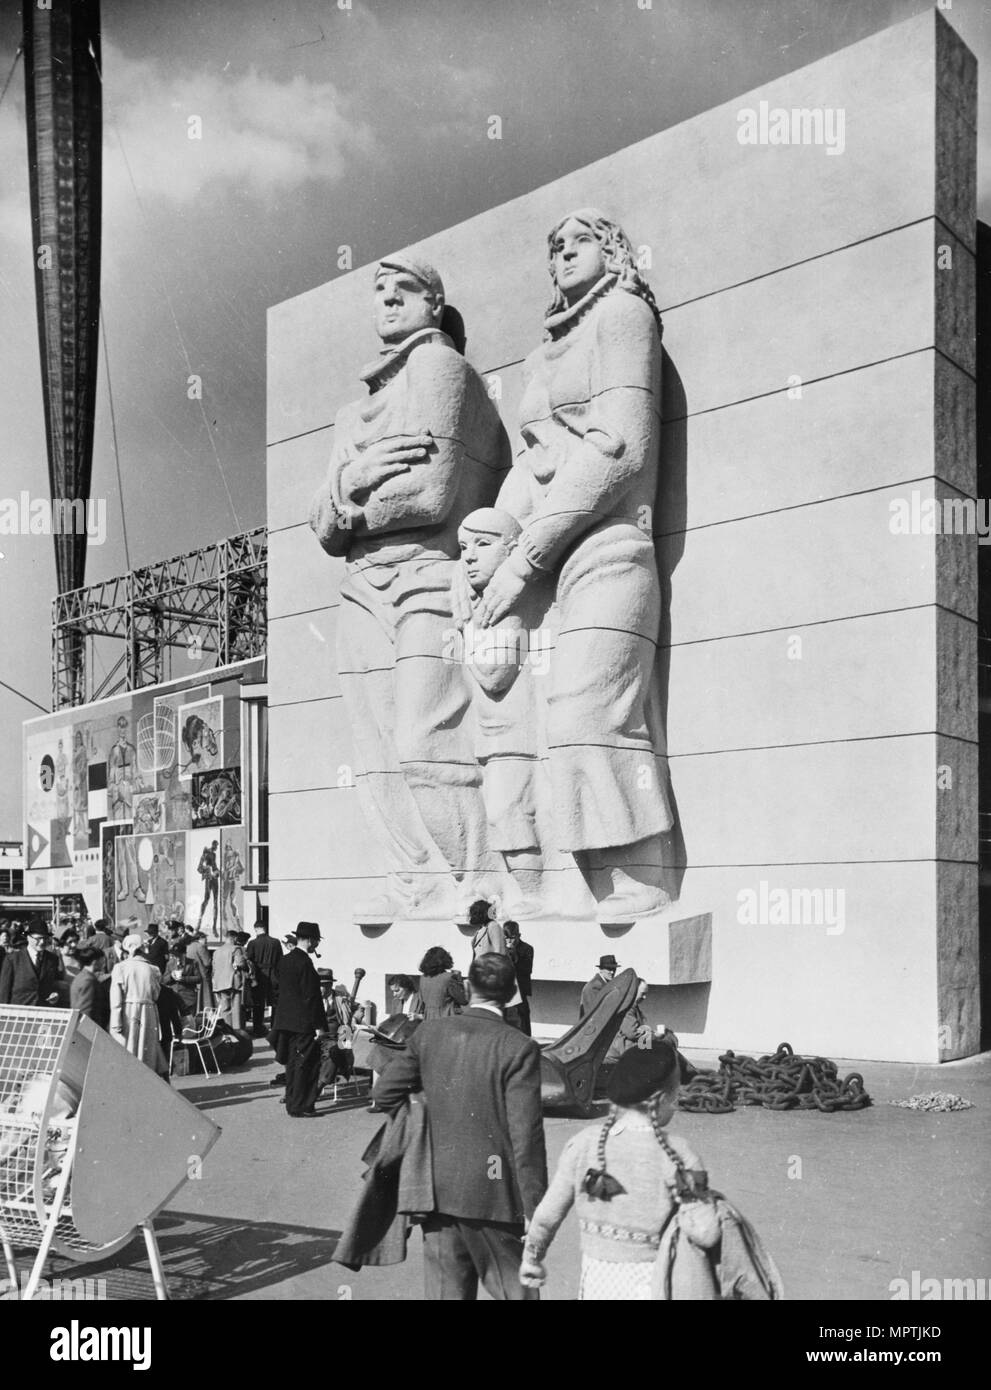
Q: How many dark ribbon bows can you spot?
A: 2